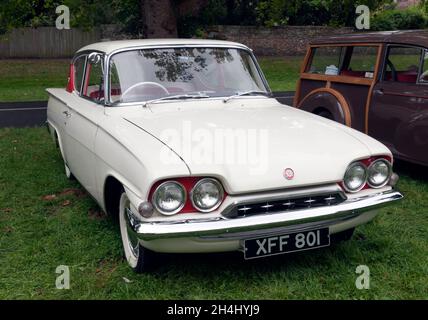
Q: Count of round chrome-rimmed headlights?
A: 4